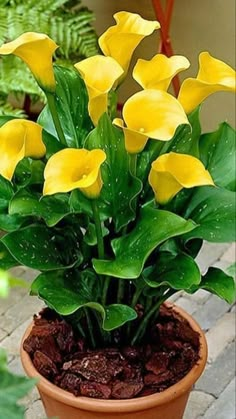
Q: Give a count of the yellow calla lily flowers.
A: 9